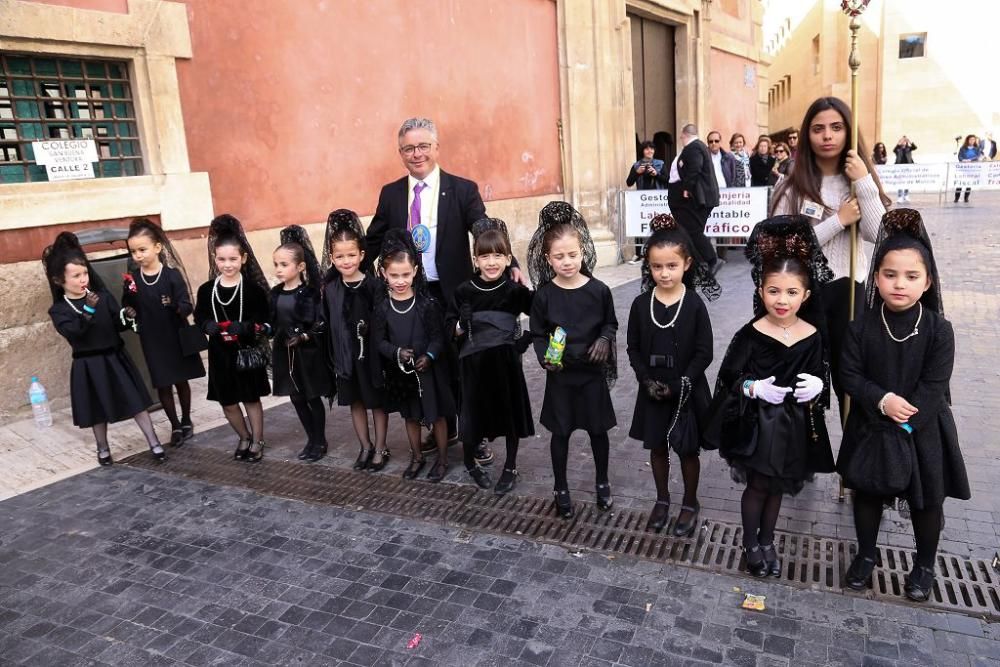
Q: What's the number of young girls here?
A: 11